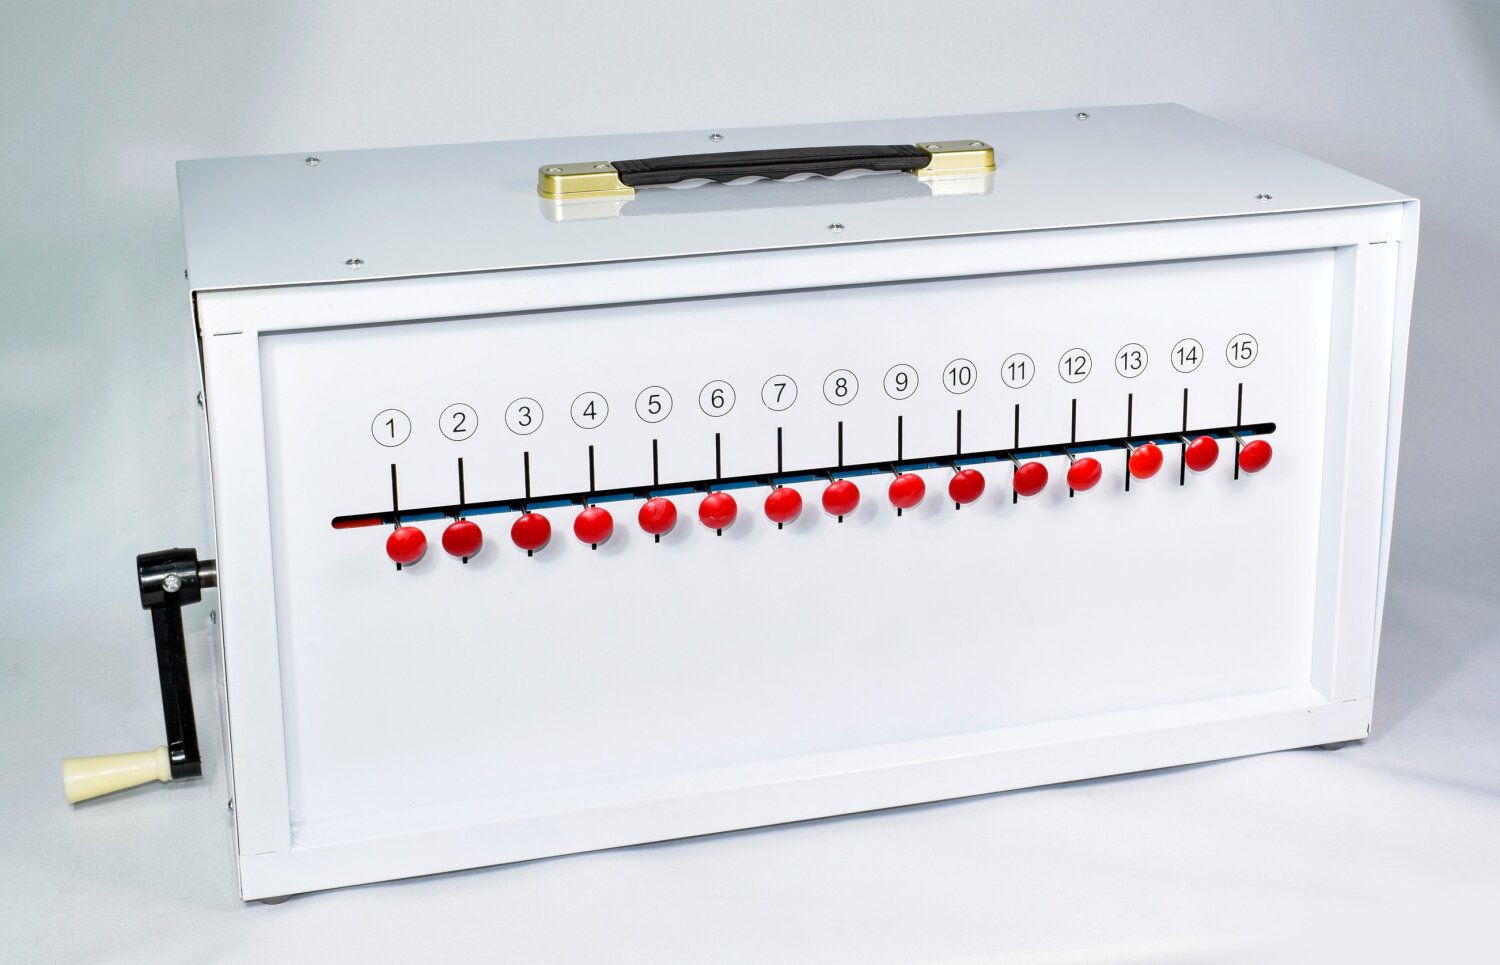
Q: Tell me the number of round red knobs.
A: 15